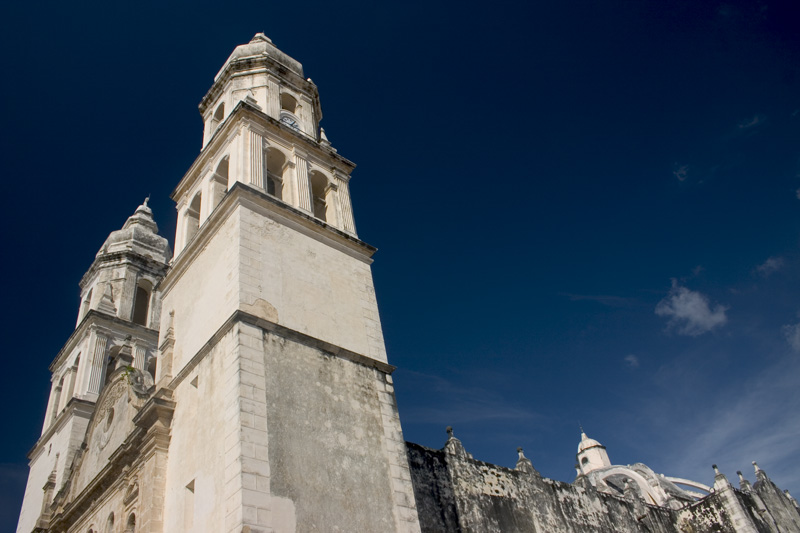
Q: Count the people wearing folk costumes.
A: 0